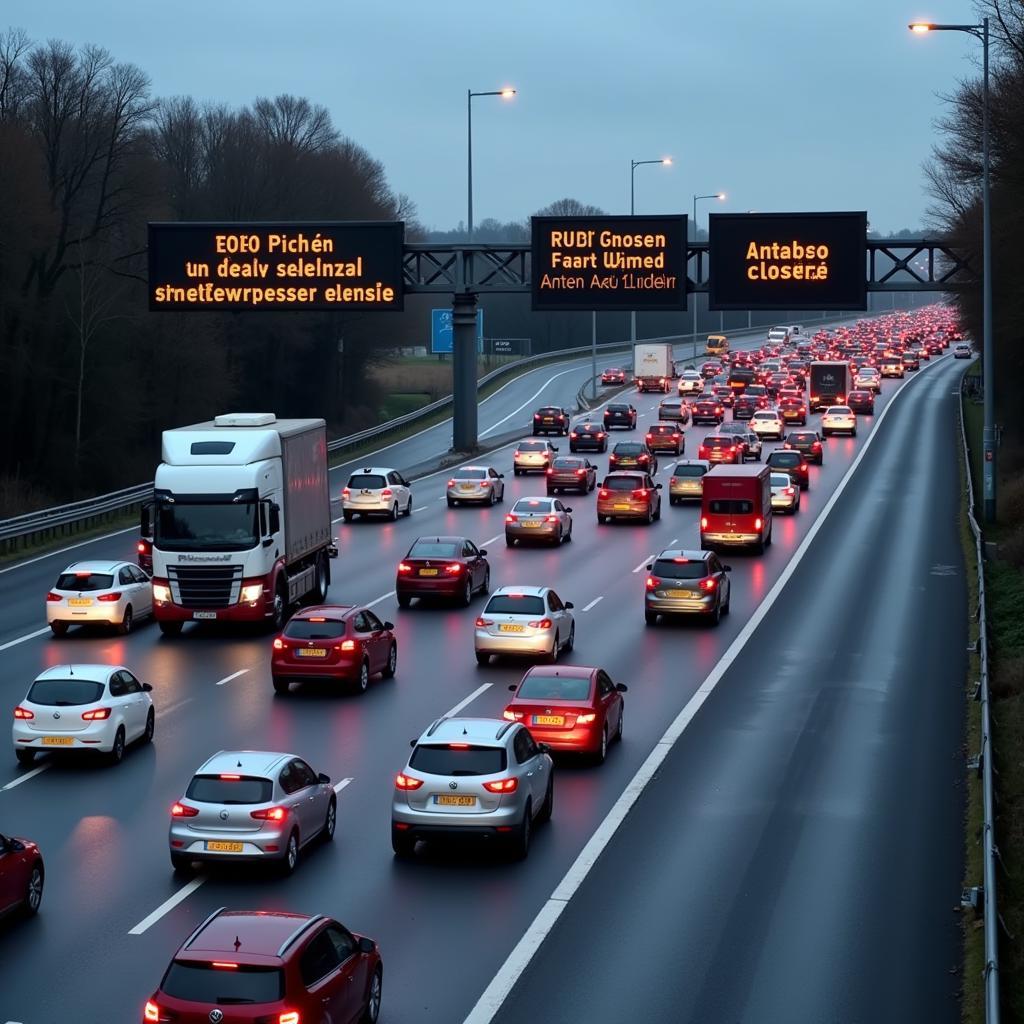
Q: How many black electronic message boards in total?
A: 3